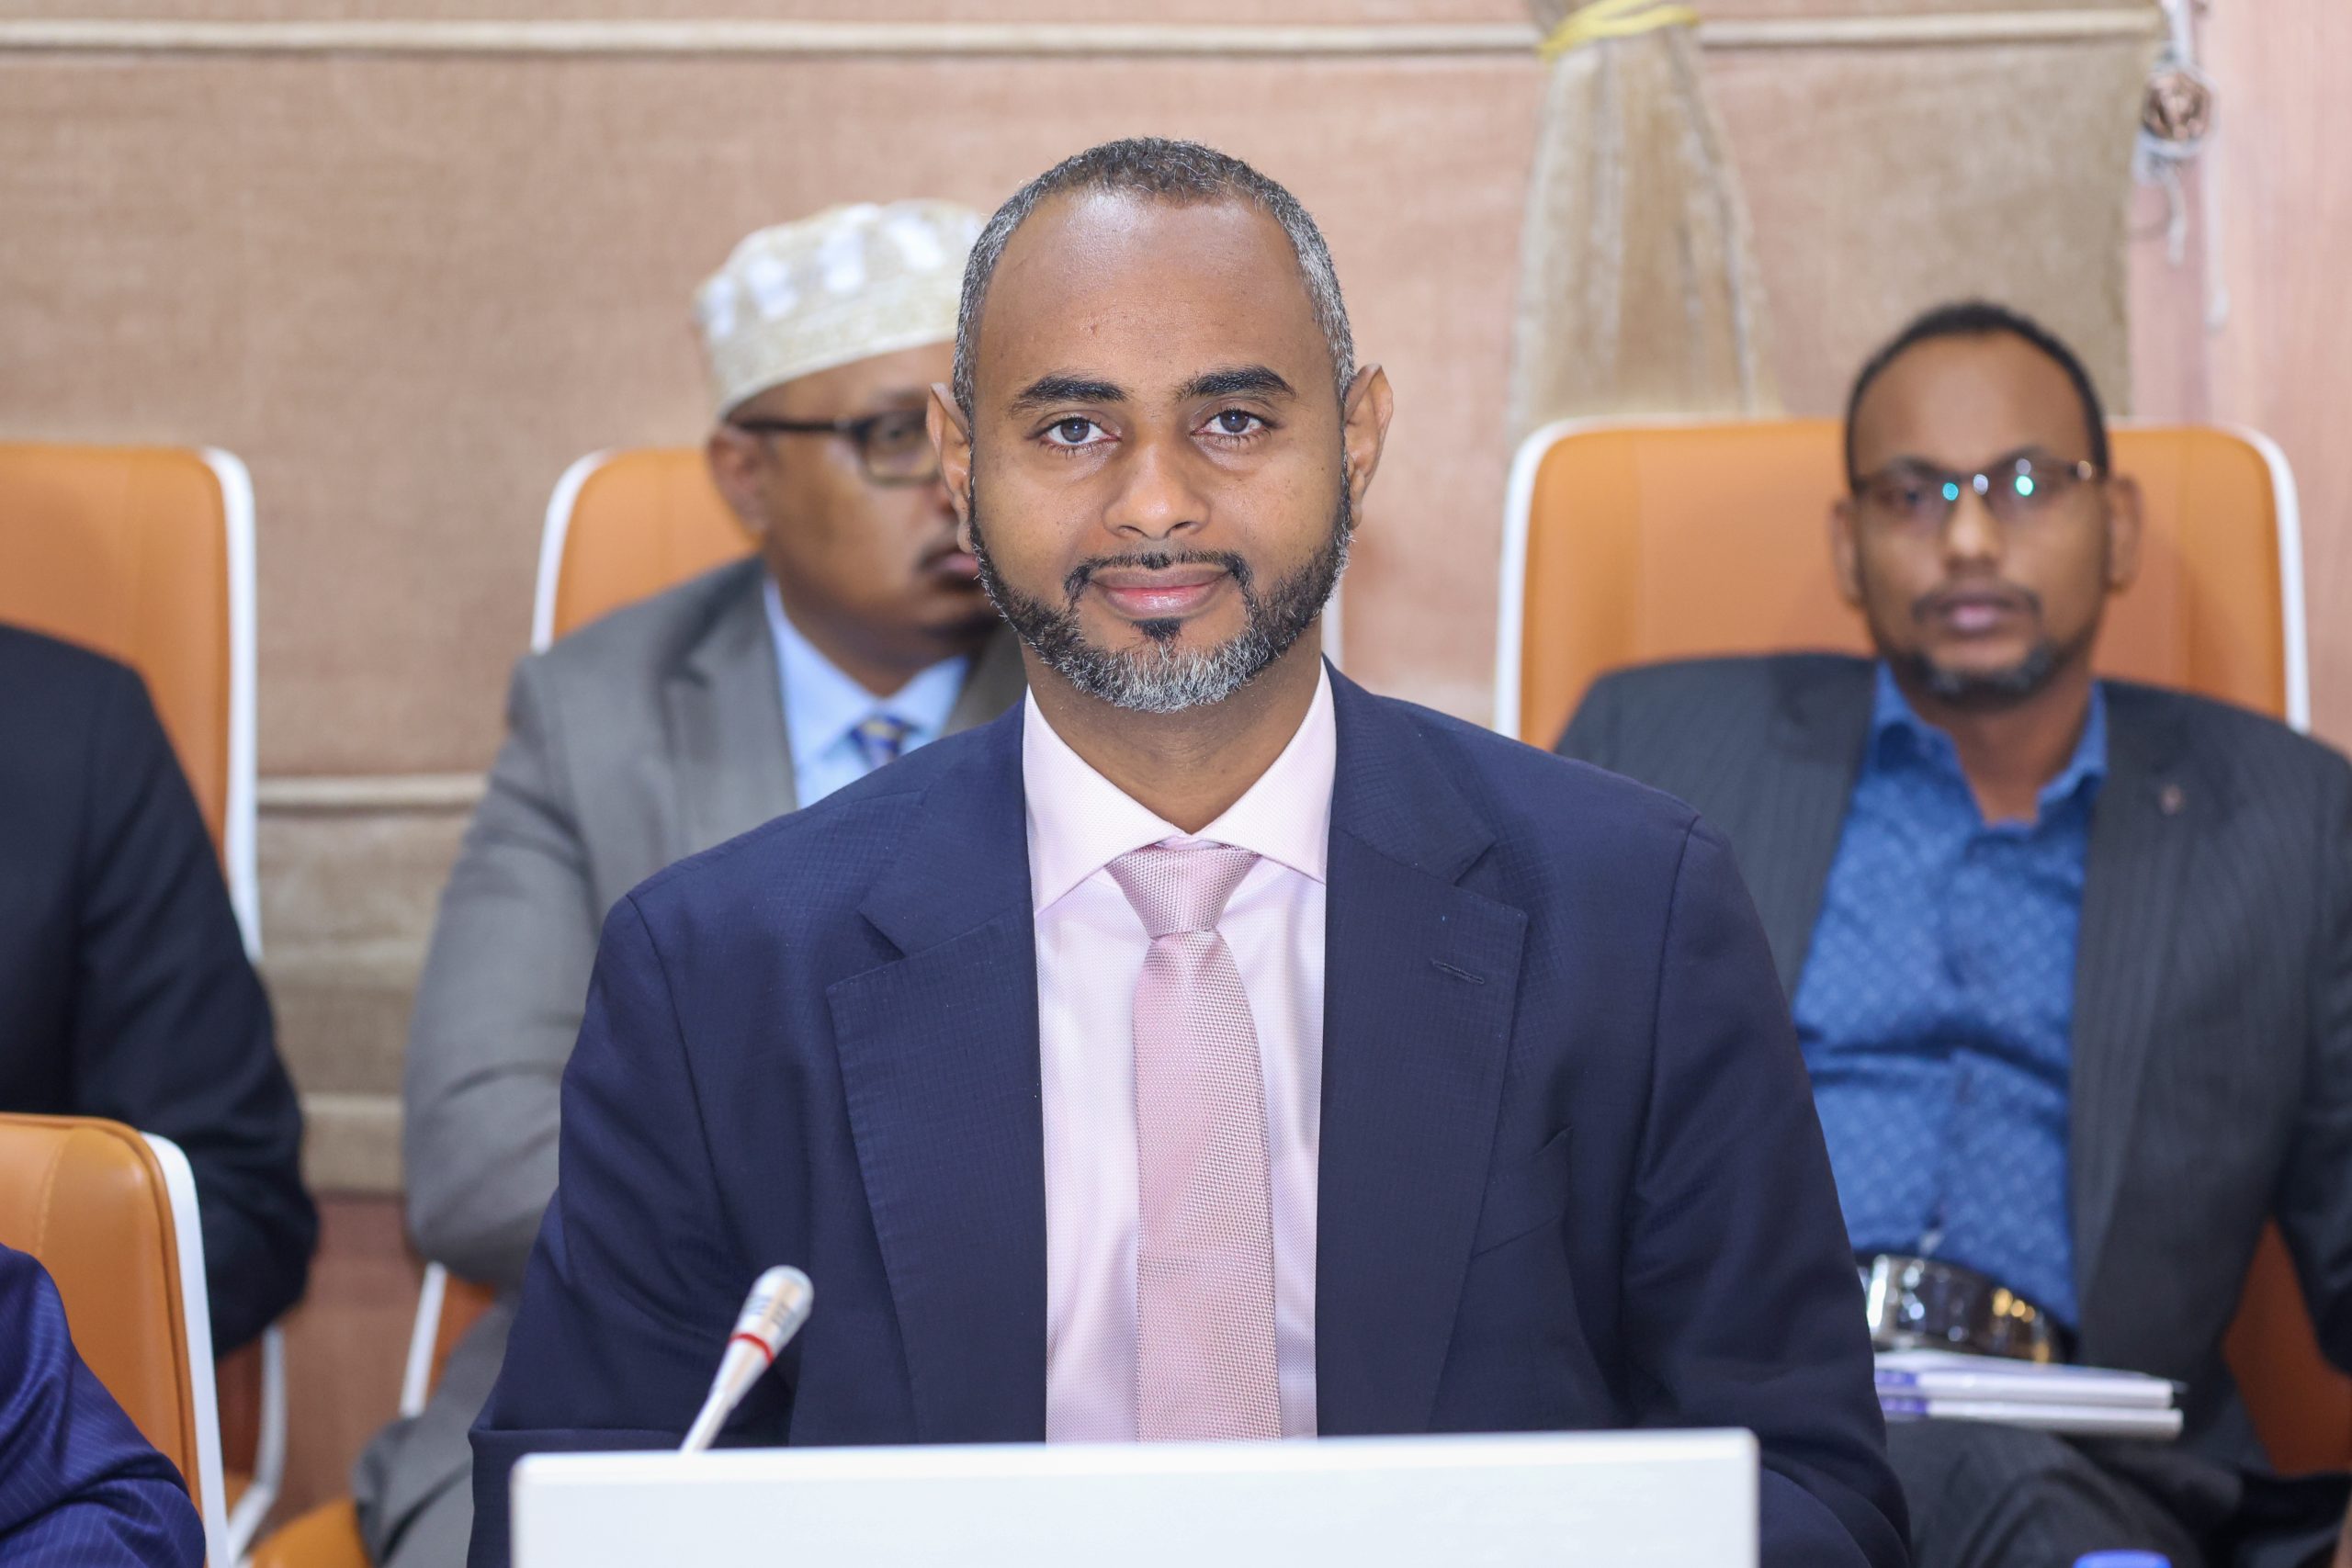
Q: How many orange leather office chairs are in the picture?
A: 4